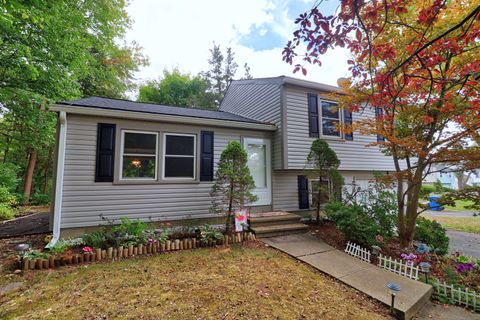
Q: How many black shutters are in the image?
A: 6